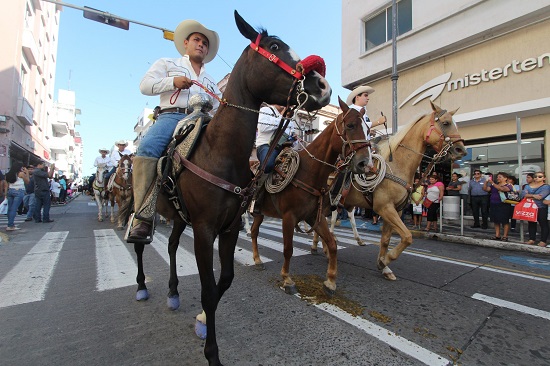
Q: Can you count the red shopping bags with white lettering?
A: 1